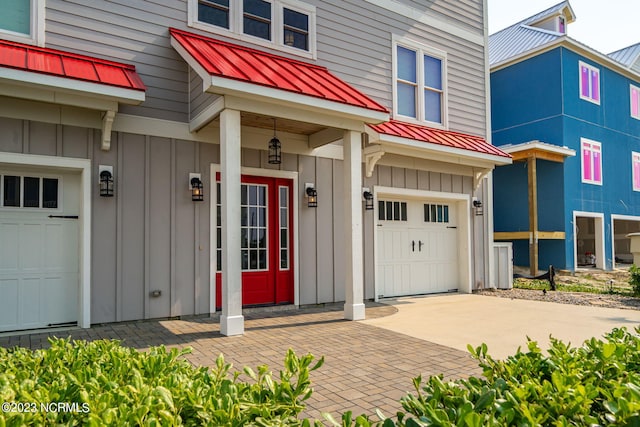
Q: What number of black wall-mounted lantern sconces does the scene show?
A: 5